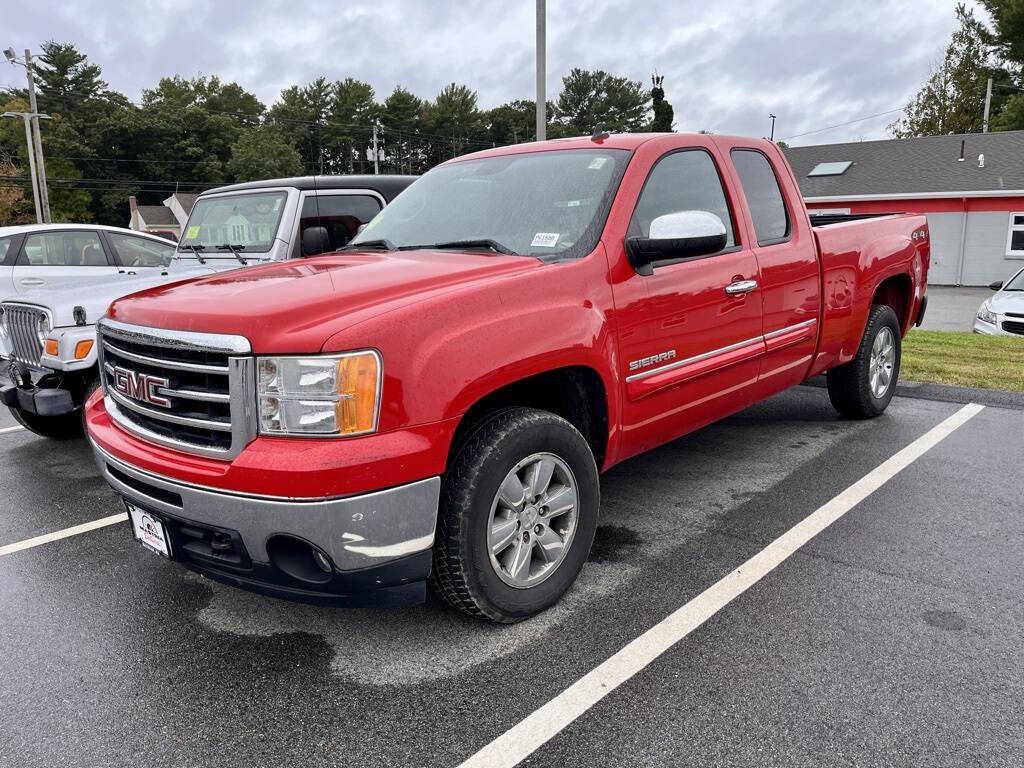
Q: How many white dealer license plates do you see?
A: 1